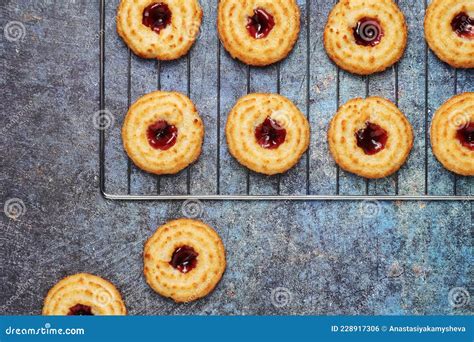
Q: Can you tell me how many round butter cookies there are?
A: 10